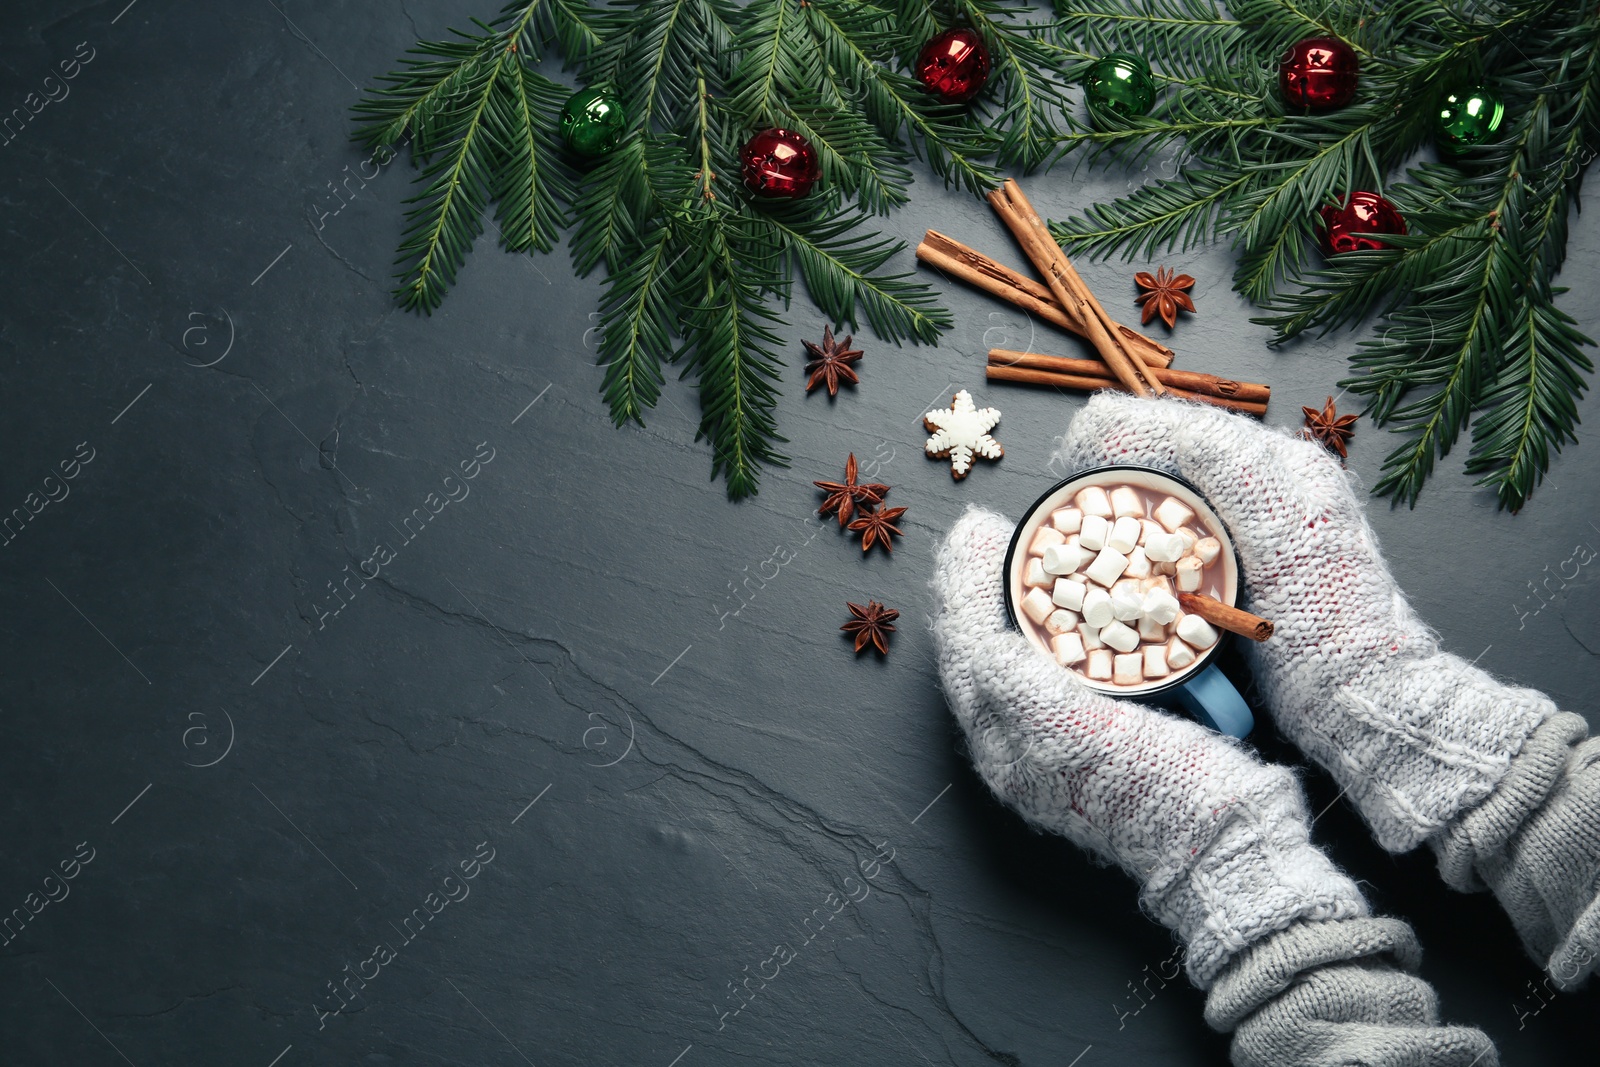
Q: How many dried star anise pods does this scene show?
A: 6